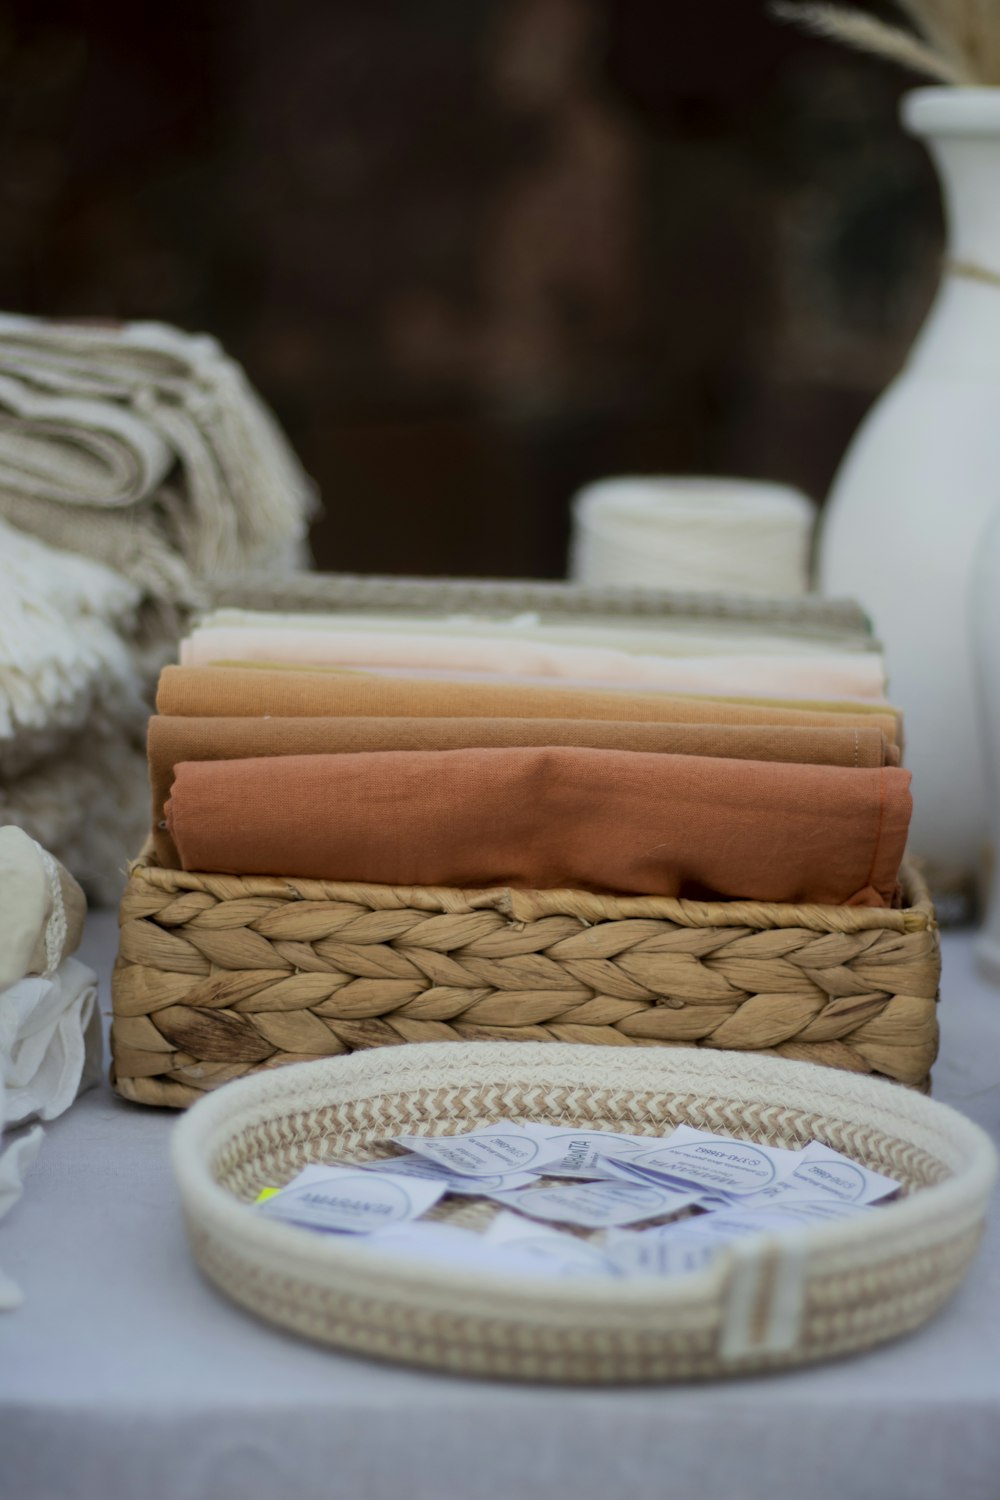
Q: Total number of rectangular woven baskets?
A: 1